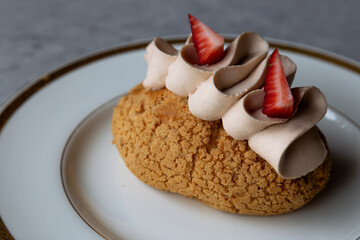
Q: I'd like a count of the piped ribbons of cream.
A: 5